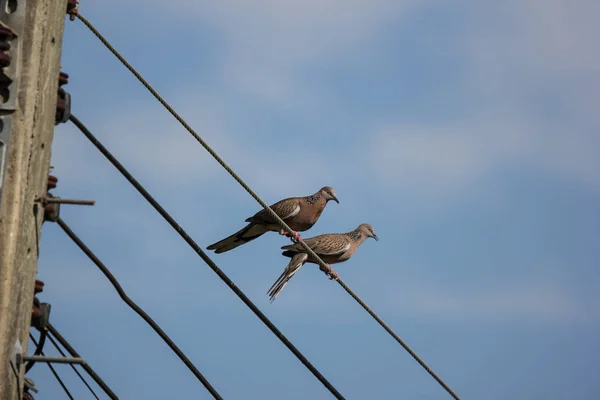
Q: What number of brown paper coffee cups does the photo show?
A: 0